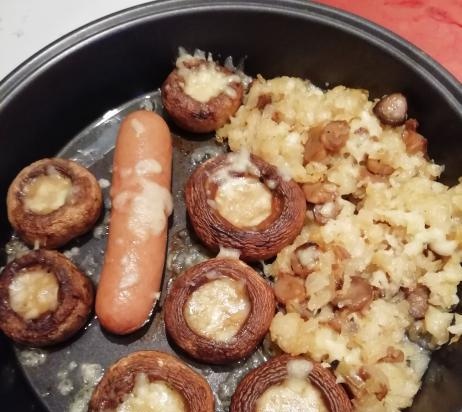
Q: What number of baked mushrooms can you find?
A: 7